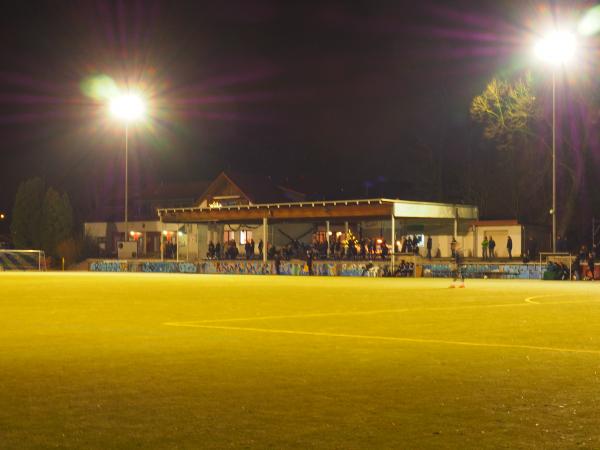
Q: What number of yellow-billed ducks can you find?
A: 0